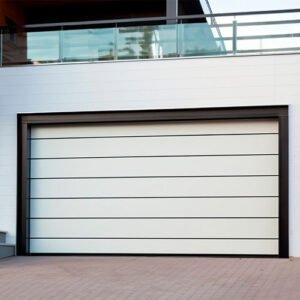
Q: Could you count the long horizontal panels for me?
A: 7